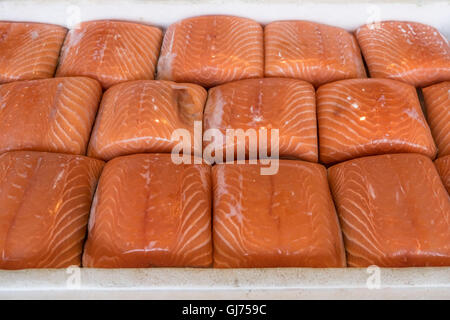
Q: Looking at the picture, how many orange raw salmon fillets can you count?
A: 15